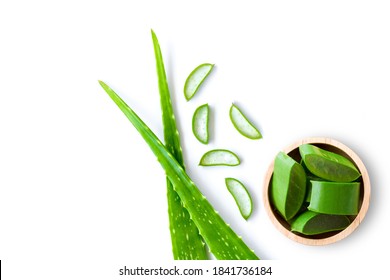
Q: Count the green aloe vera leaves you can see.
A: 2